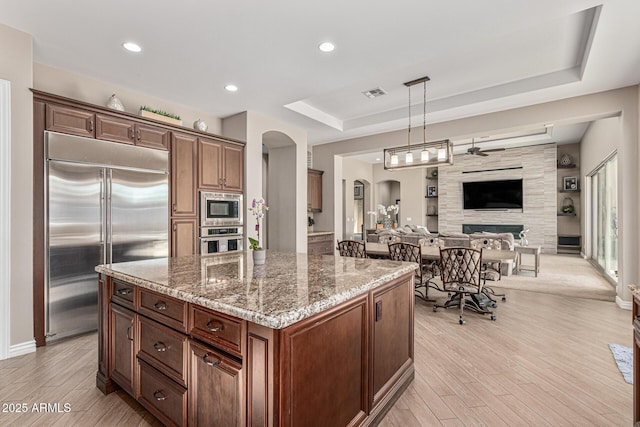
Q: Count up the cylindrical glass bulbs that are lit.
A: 4